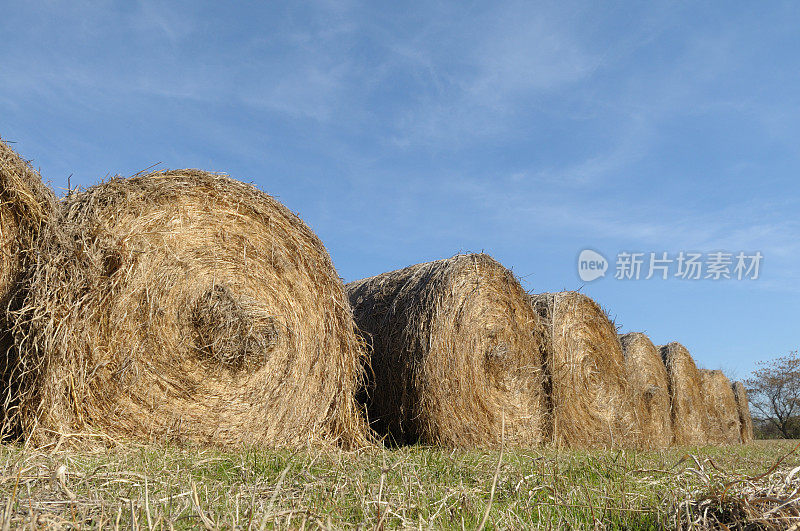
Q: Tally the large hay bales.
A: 8